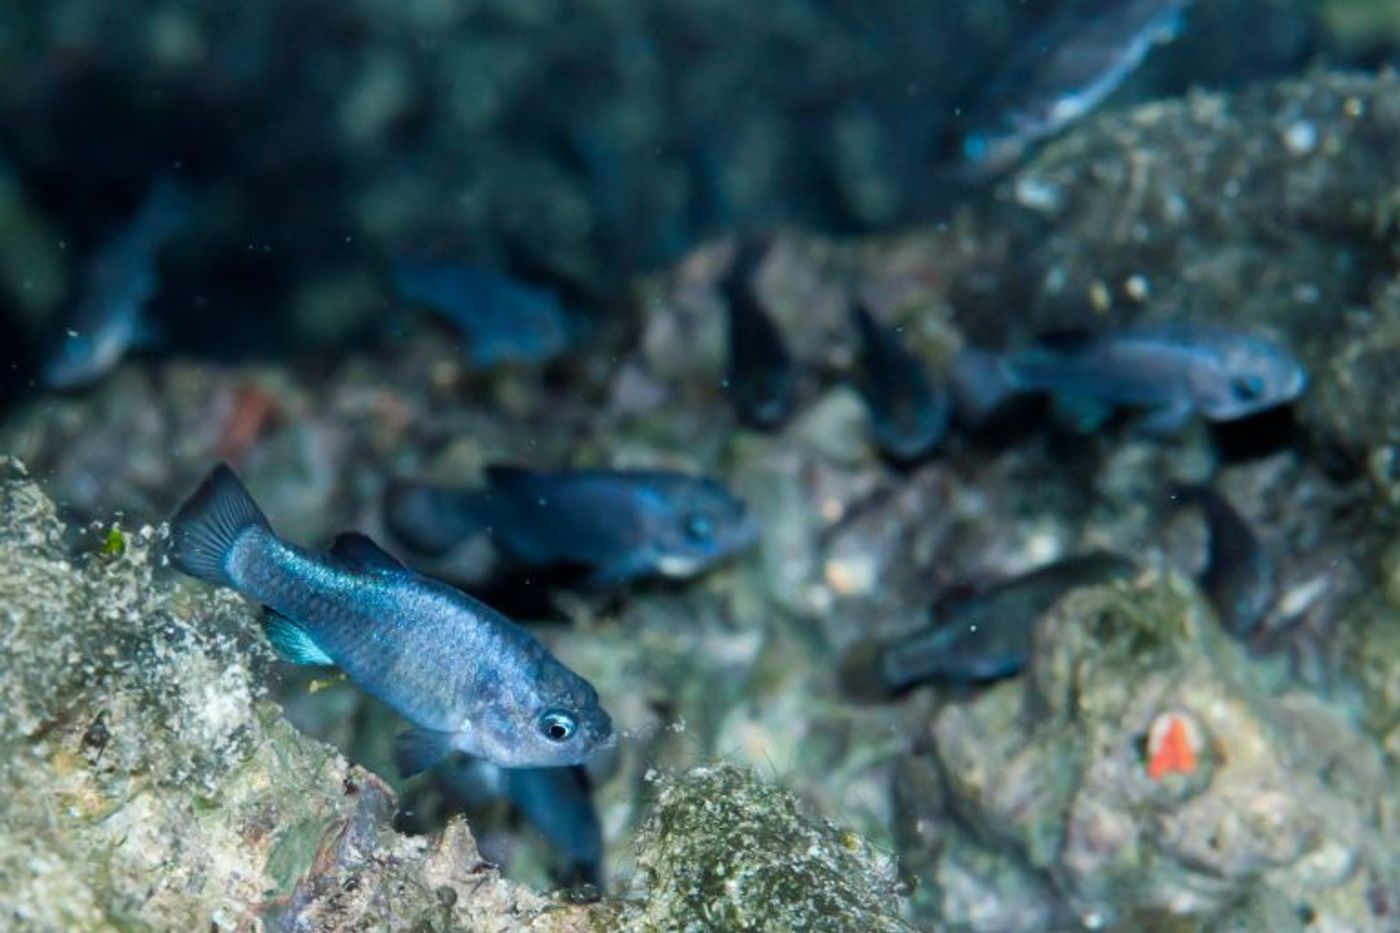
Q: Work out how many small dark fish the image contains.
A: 11